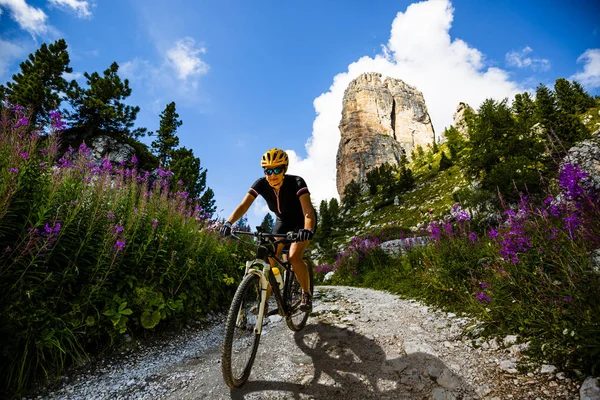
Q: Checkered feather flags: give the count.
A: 0